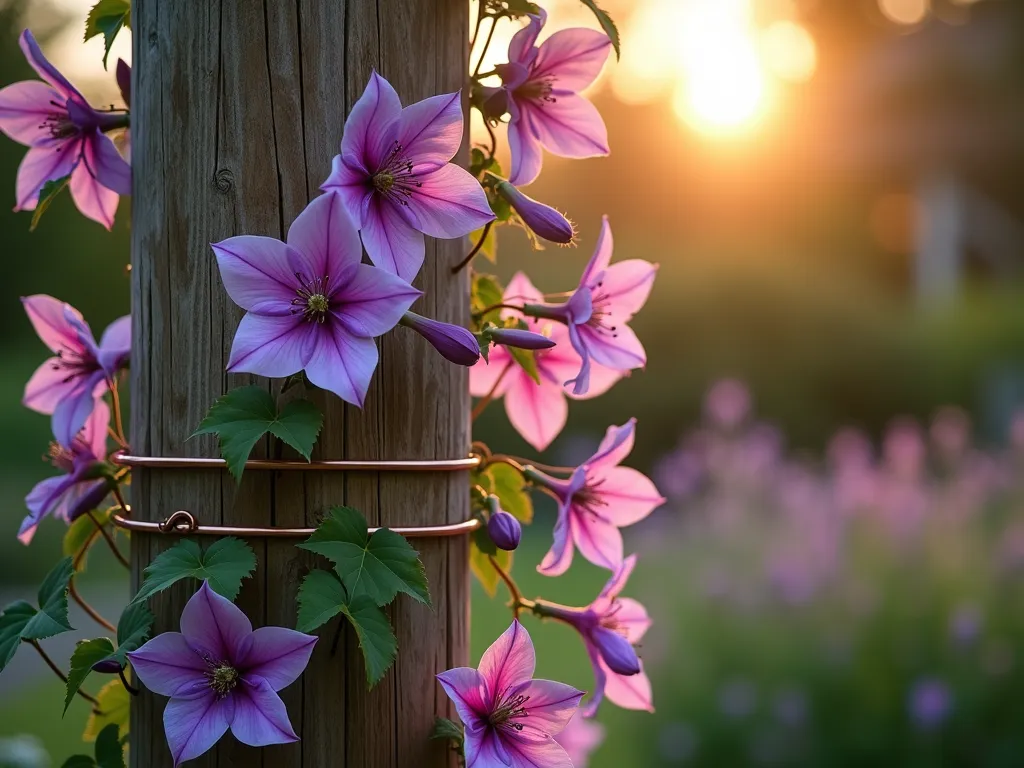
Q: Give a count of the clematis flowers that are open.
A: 12